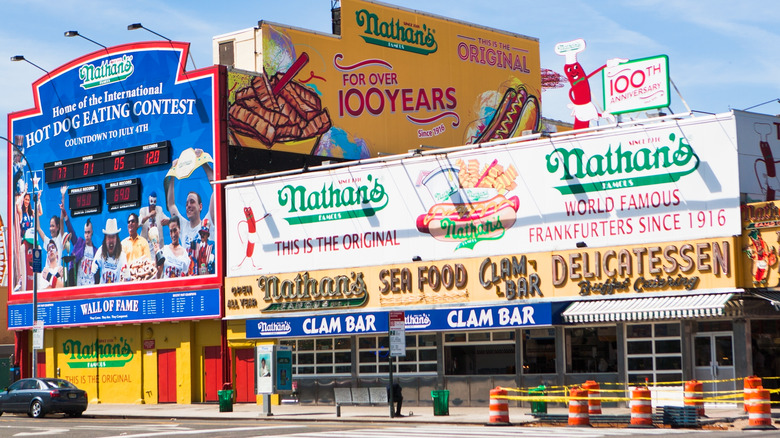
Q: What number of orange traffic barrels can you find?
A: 7